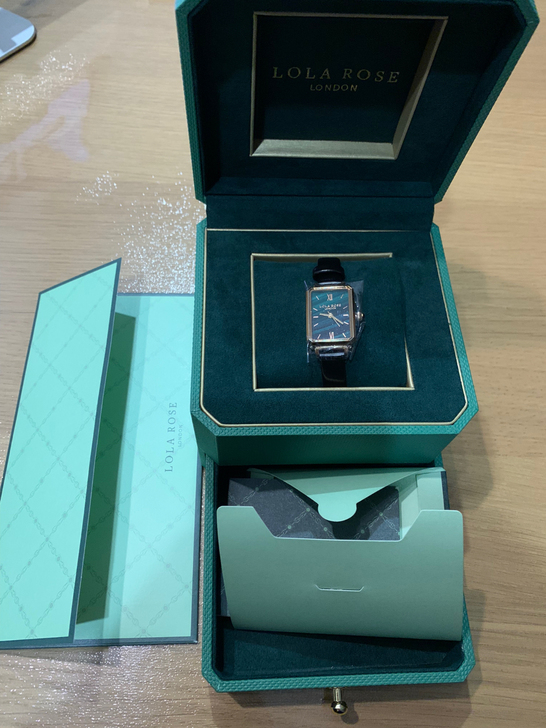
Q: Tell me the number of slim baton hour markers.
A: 10